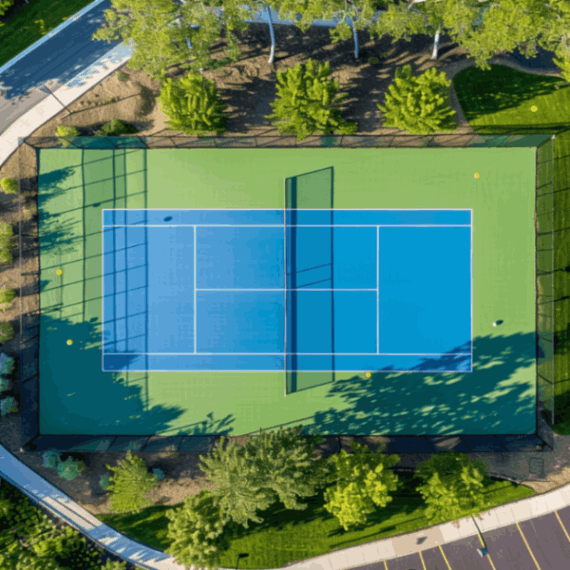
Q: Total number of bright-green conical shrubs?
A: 3